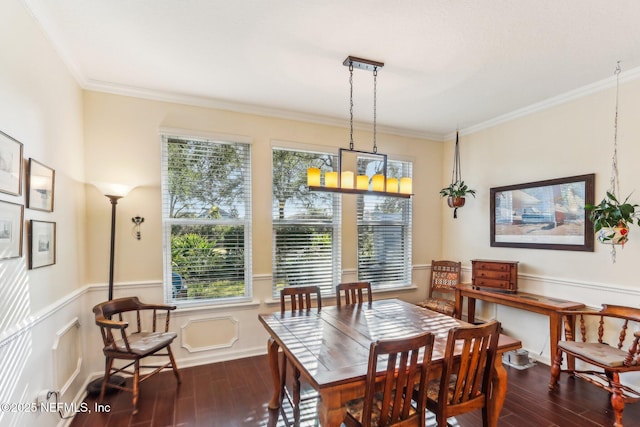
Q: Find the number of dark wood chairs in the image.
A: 7